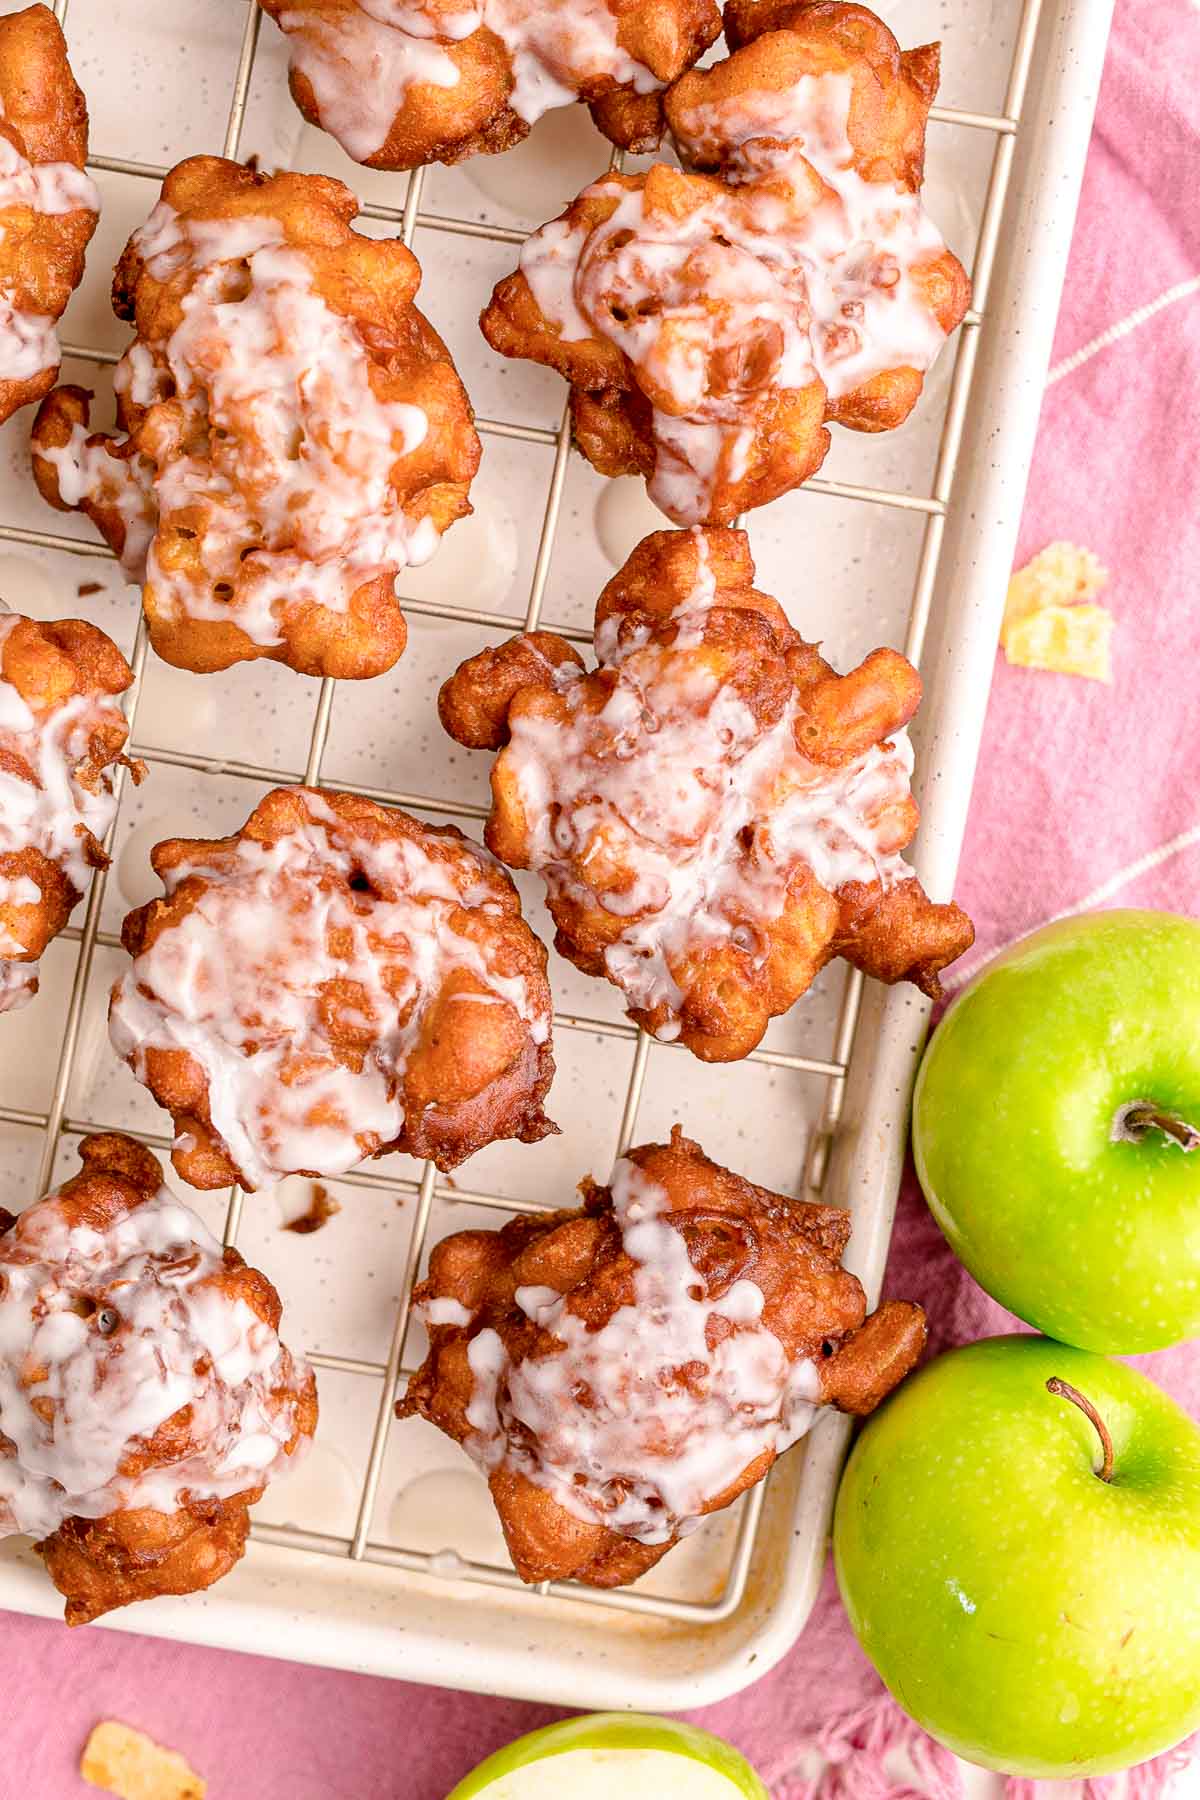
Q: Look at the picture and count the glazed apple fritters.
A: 9